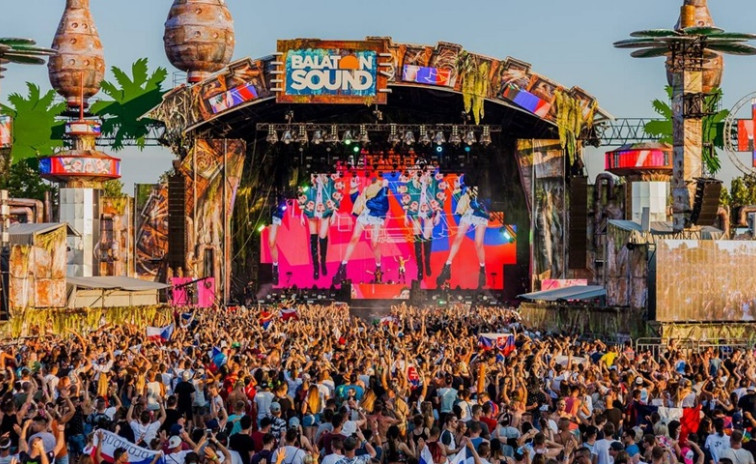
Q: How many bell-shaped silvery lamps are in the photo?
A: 14